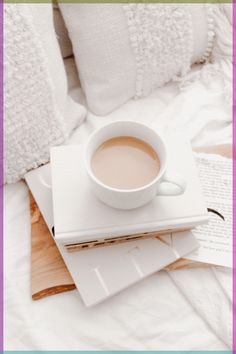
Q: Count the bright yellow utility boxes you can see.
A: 0